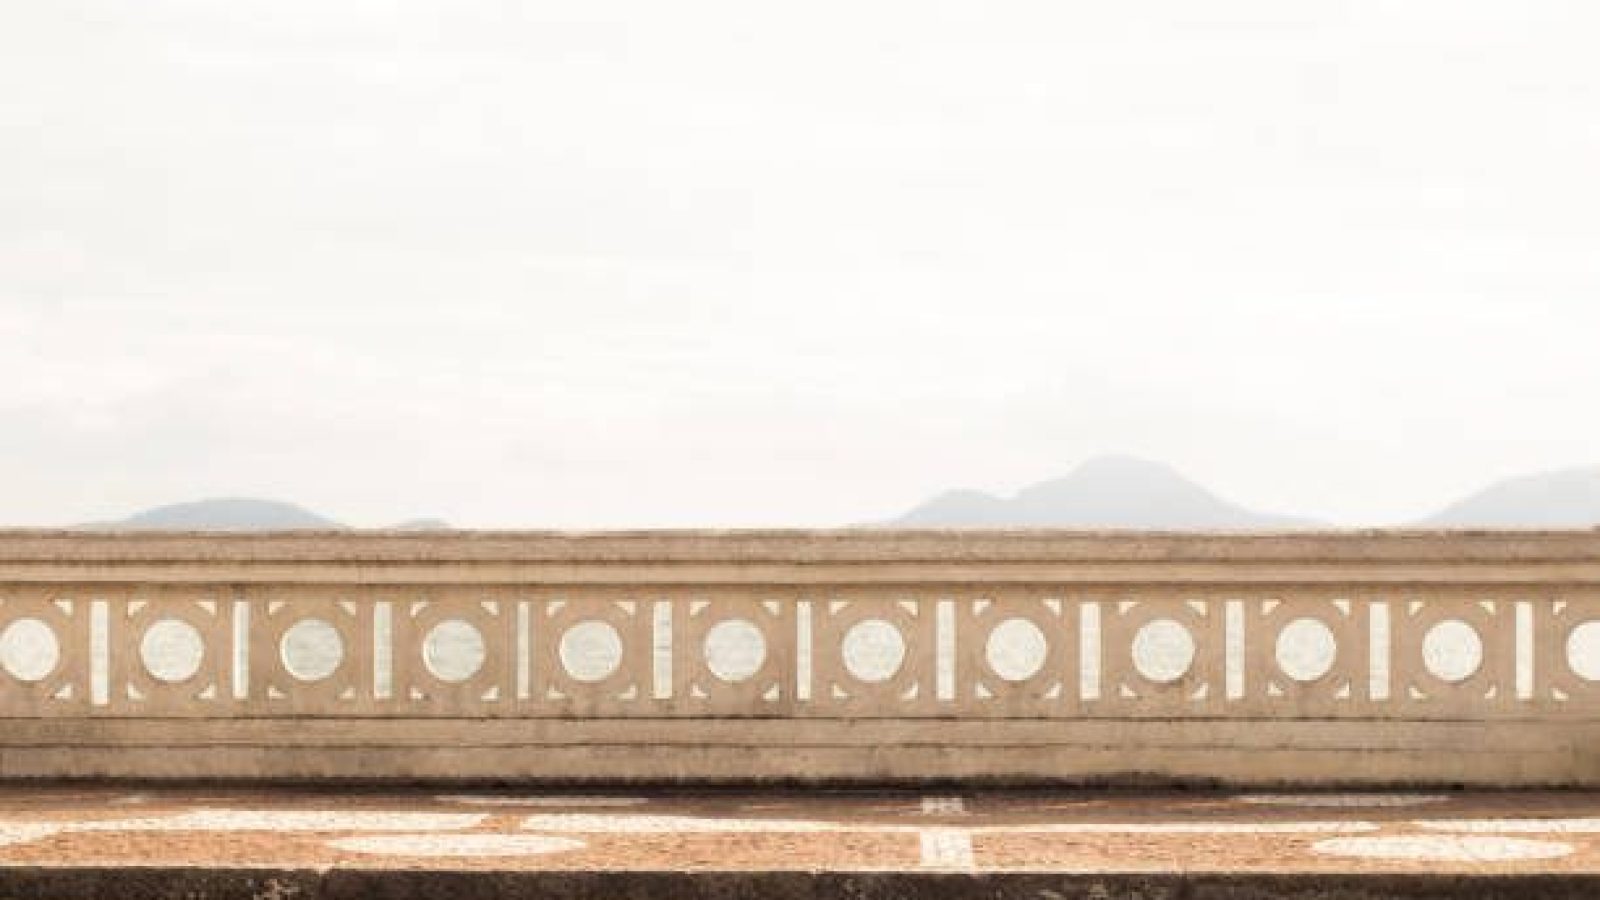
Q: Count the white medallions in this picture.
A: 12